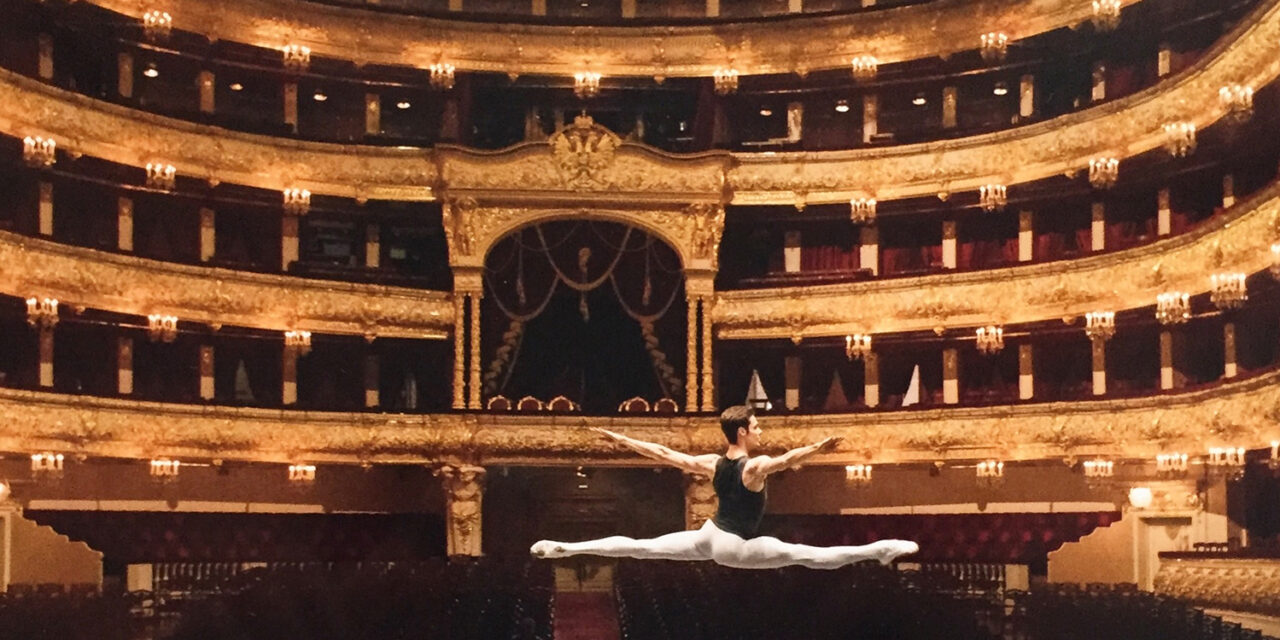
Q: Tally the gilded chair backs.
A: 5